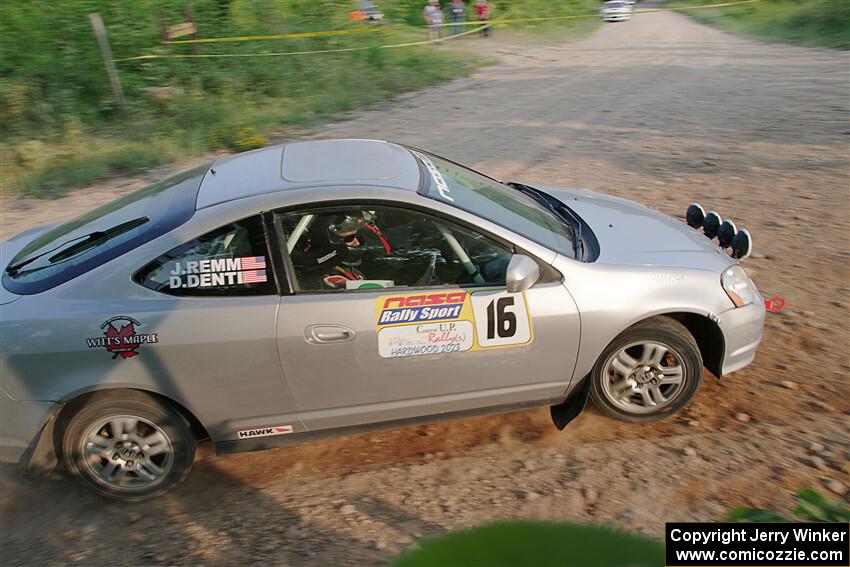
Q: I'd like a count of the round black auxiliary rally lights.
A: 4